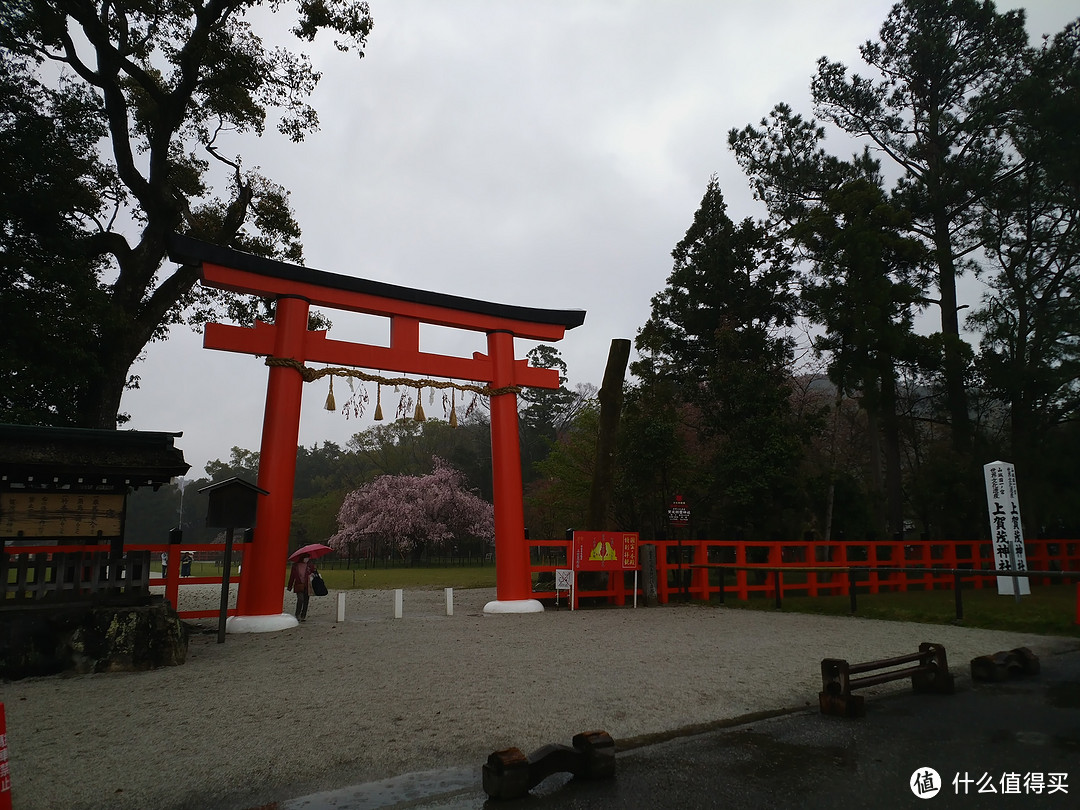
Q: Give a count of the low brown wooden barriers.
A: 3